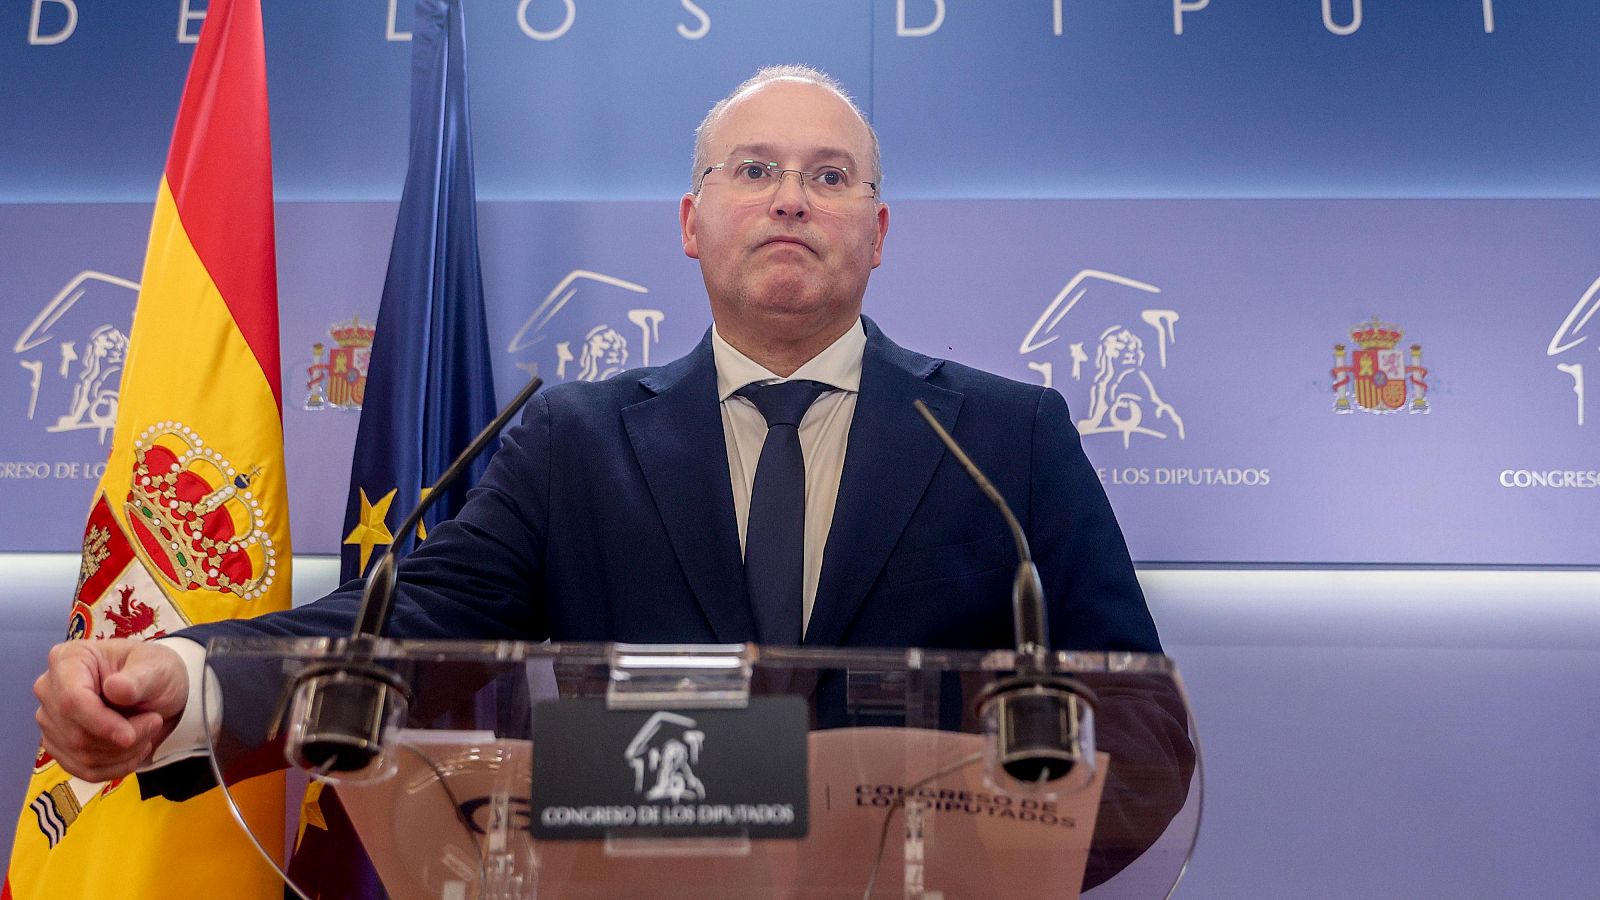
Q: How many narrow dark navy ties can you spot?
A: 1